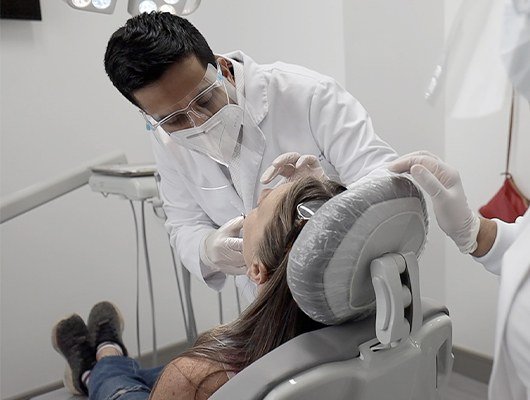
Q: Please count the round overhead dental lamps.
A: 5